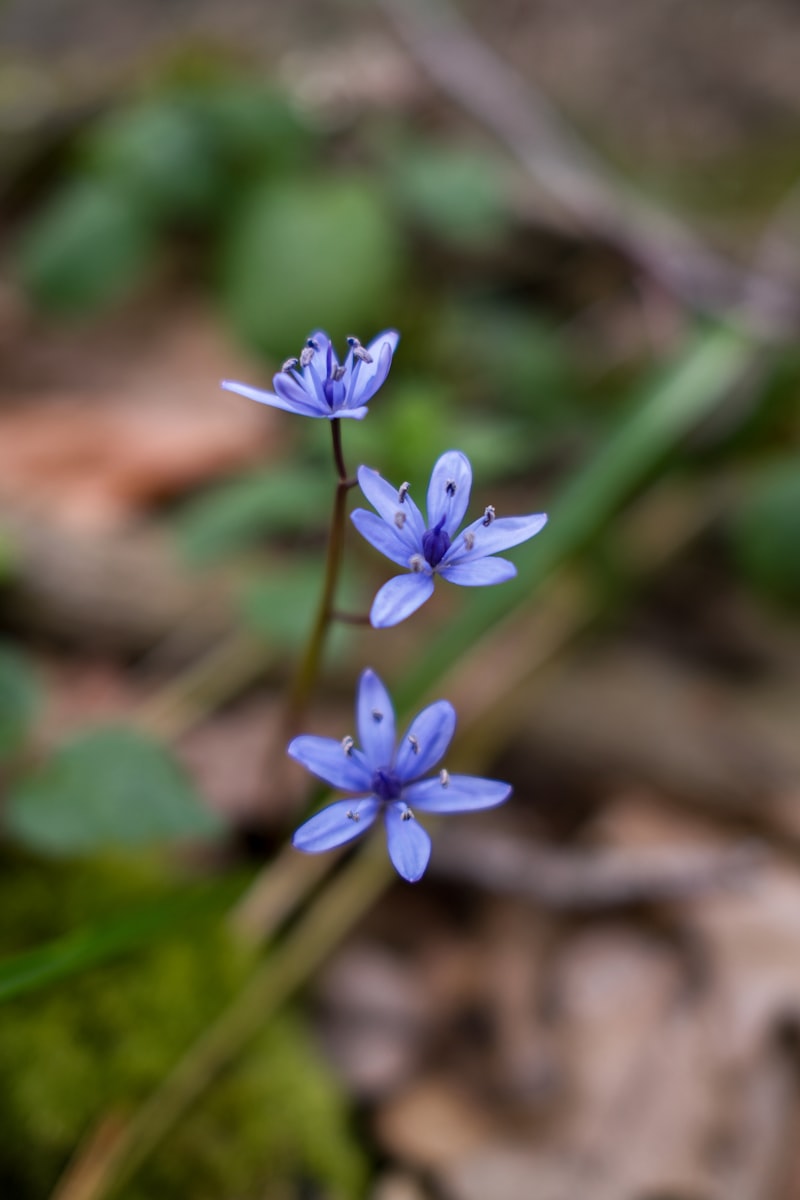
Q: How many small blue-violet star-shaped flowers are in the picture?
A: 3